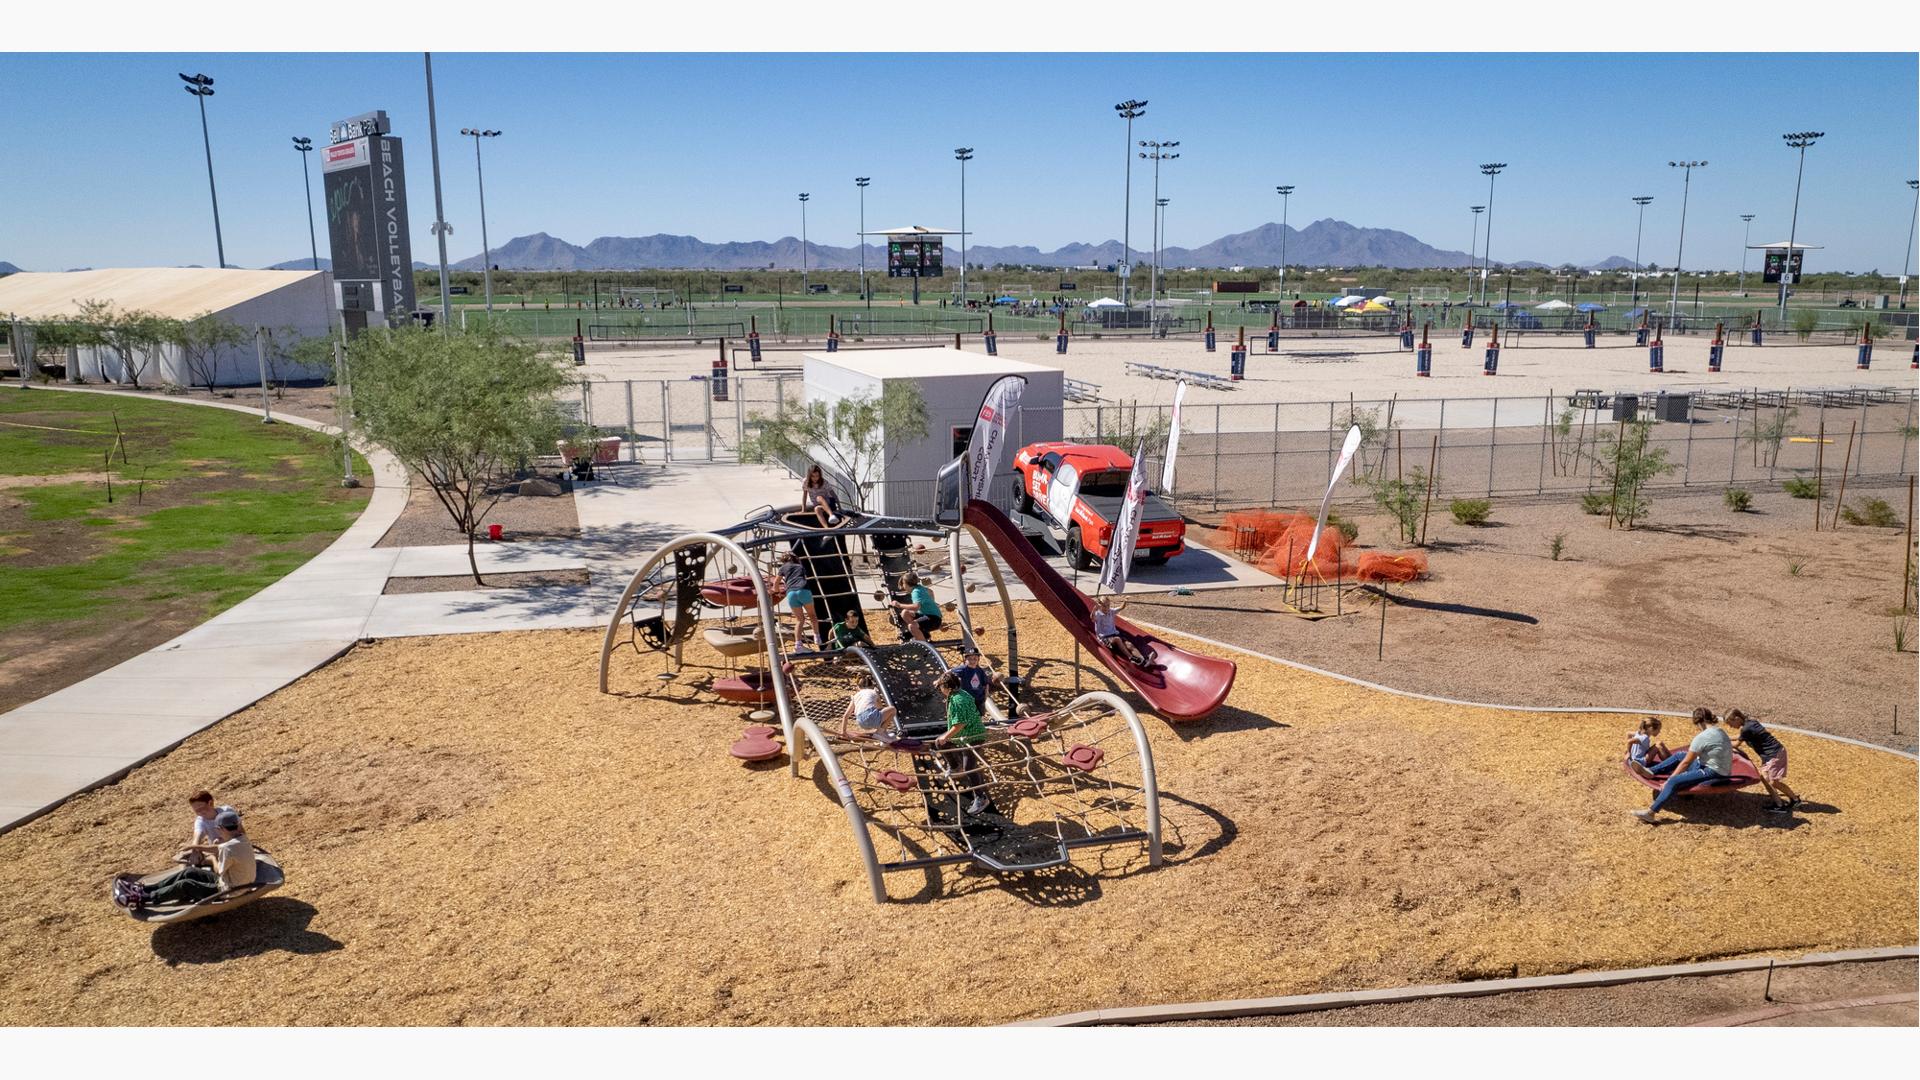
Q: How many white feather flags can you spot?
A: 4